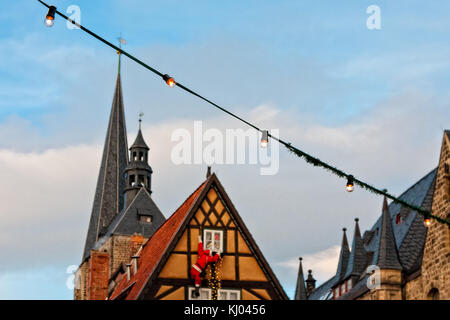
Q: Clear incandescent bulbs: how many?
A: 5